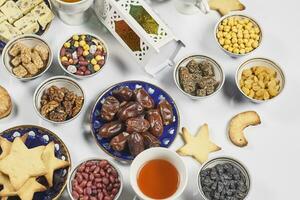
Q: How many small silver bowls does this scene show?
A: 8